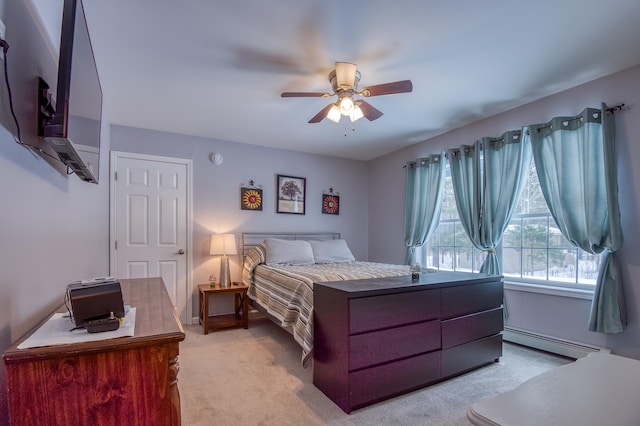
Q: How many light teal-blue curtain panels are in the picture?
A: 4